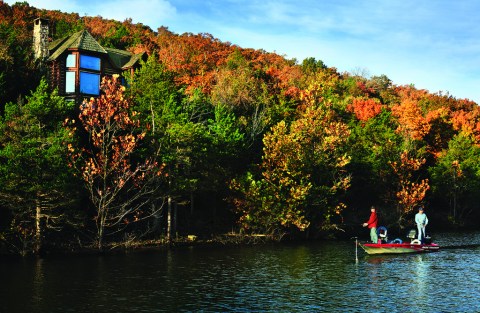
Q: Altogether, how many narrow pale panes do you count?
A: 2